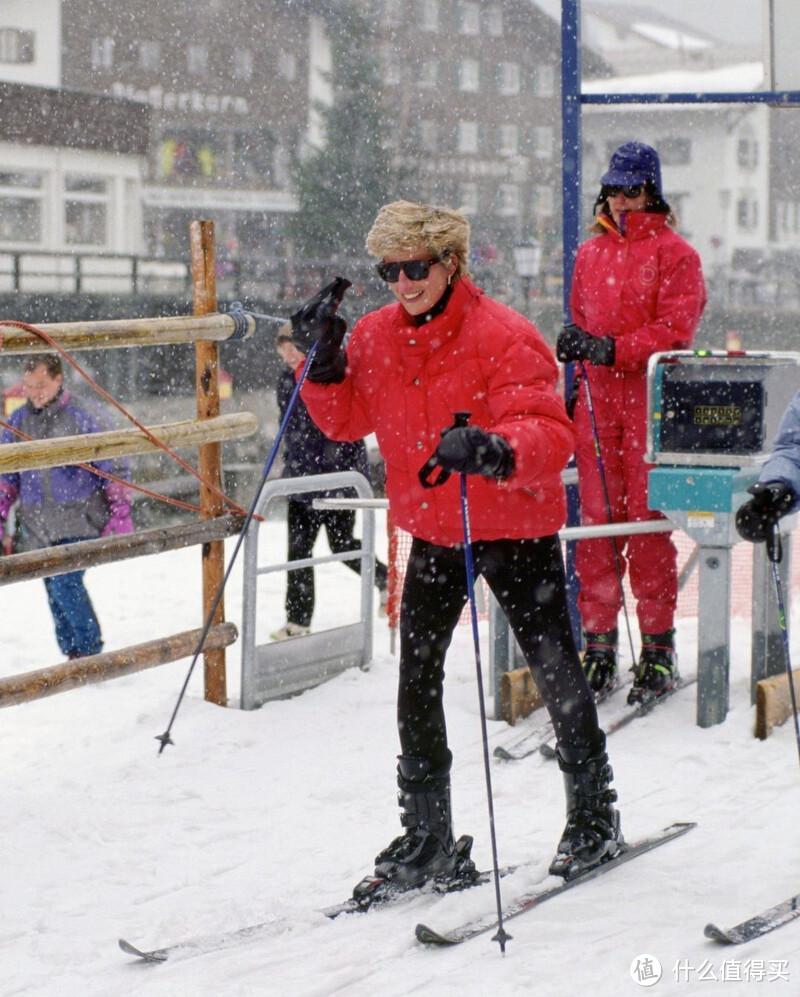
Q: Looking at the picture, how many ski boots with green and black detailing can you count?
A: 2